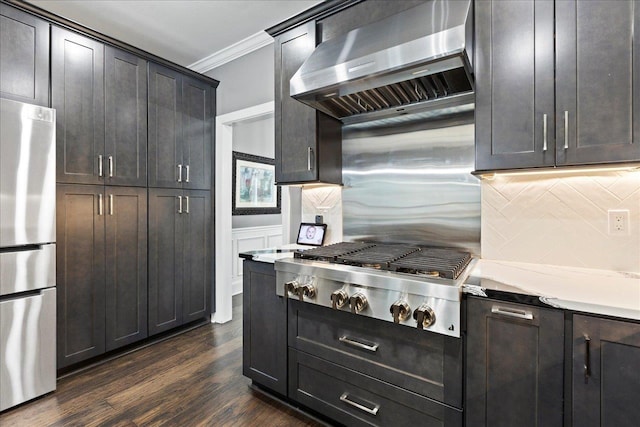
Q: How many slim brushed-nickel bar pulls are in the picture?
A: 15